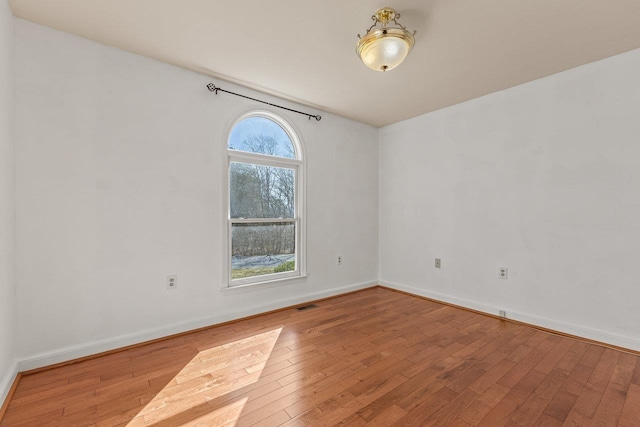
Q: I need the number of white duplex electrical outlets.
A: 3